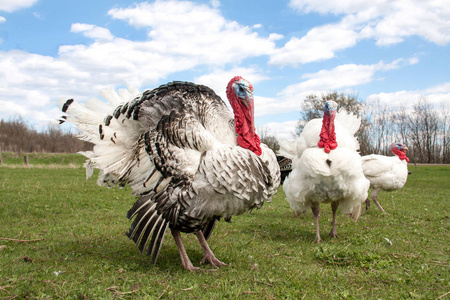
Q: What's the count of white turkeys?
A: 2